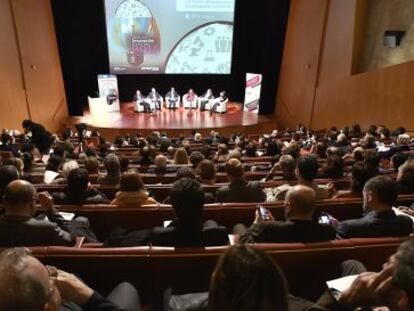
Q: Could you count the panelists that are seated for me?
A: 6